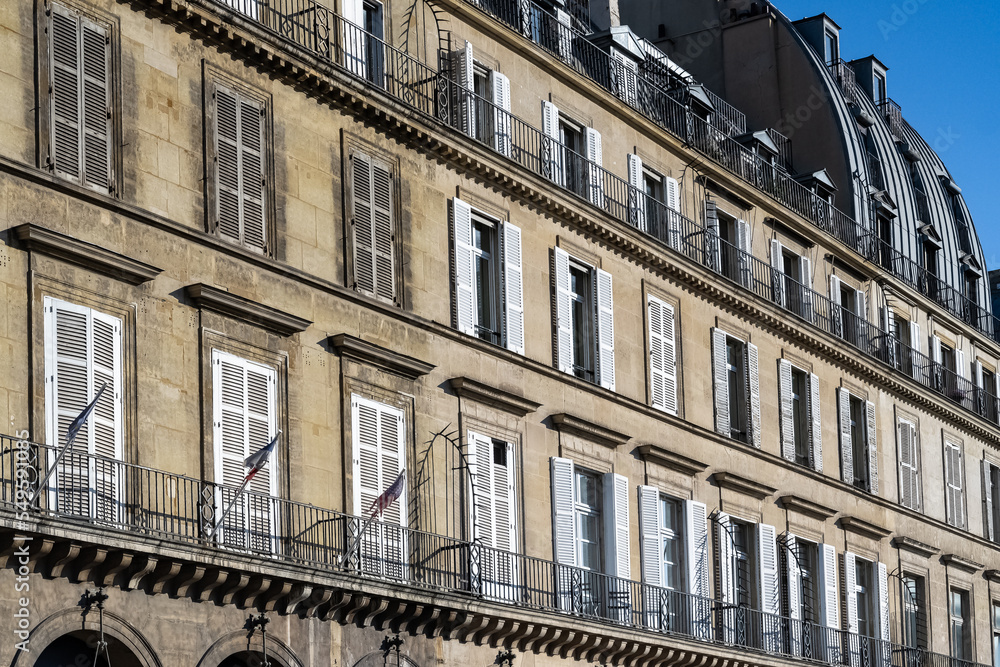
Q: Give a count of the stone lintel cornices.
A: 12